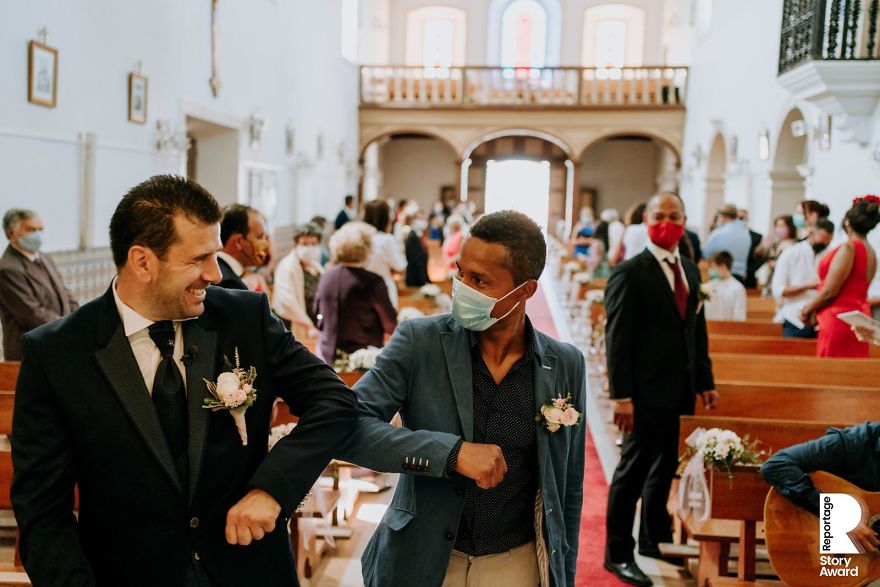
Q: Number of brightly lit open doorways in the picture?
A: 1